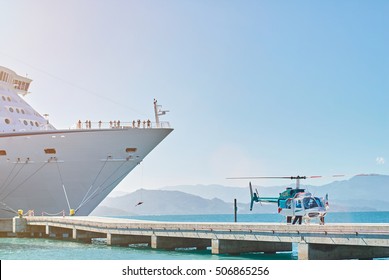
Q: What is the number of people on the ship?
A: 11